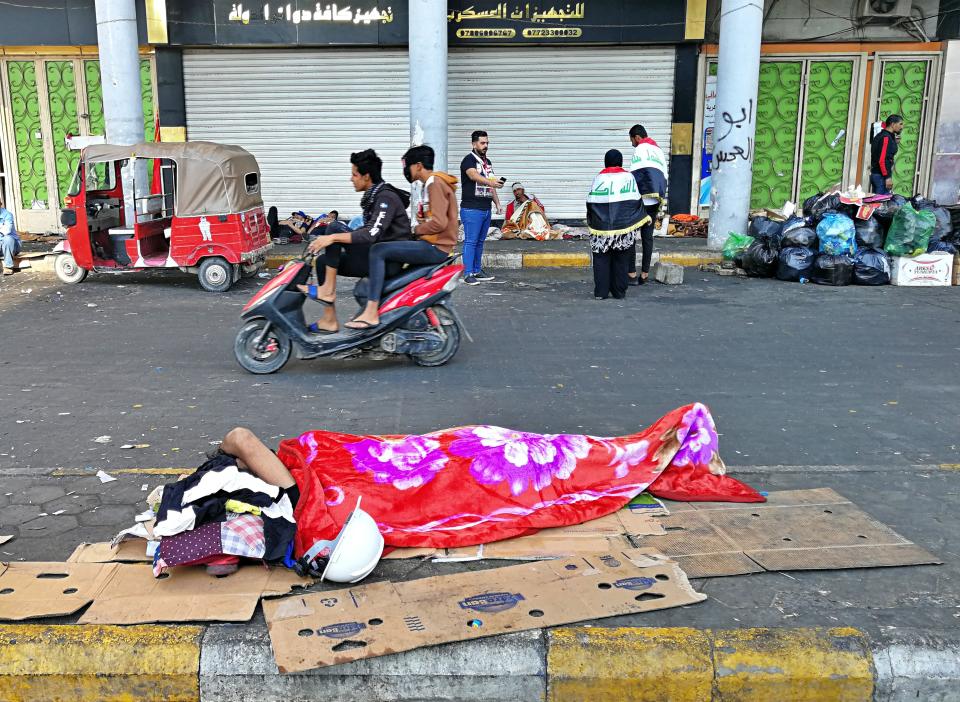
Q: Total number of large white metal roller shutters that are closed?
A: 2